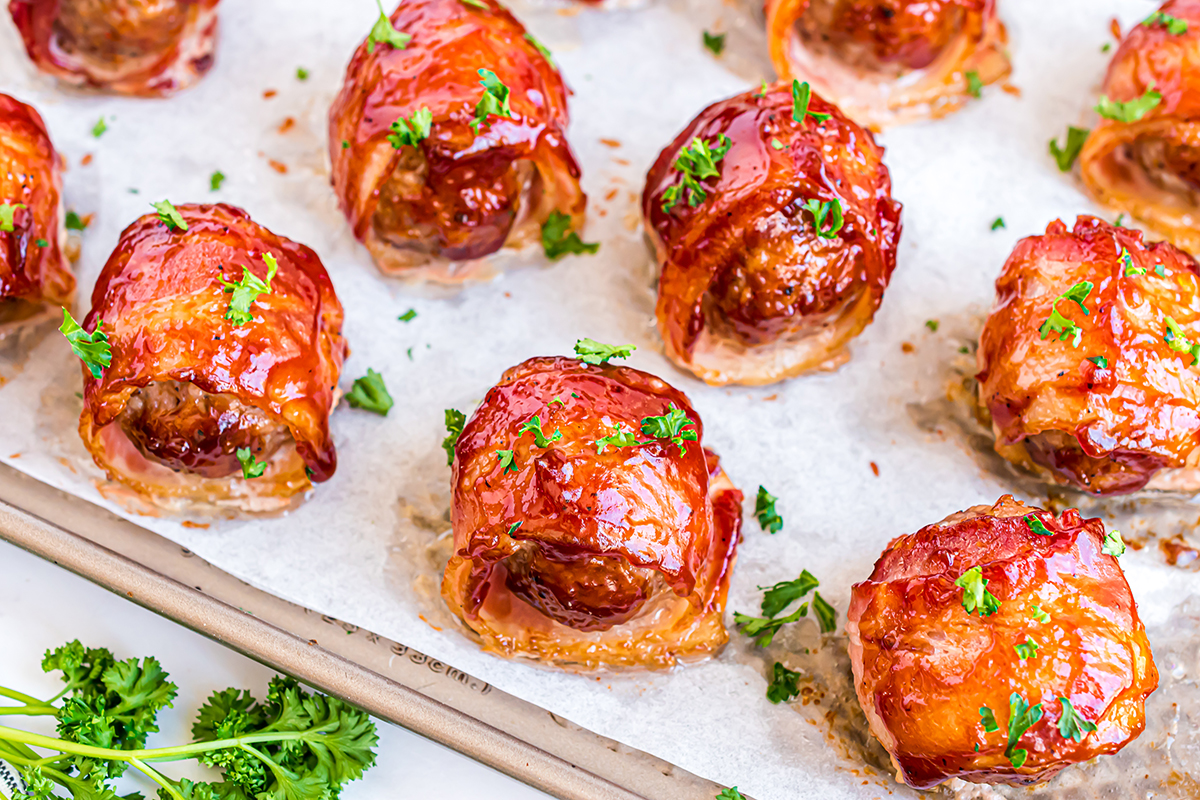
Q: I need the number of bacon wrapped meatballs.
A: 10